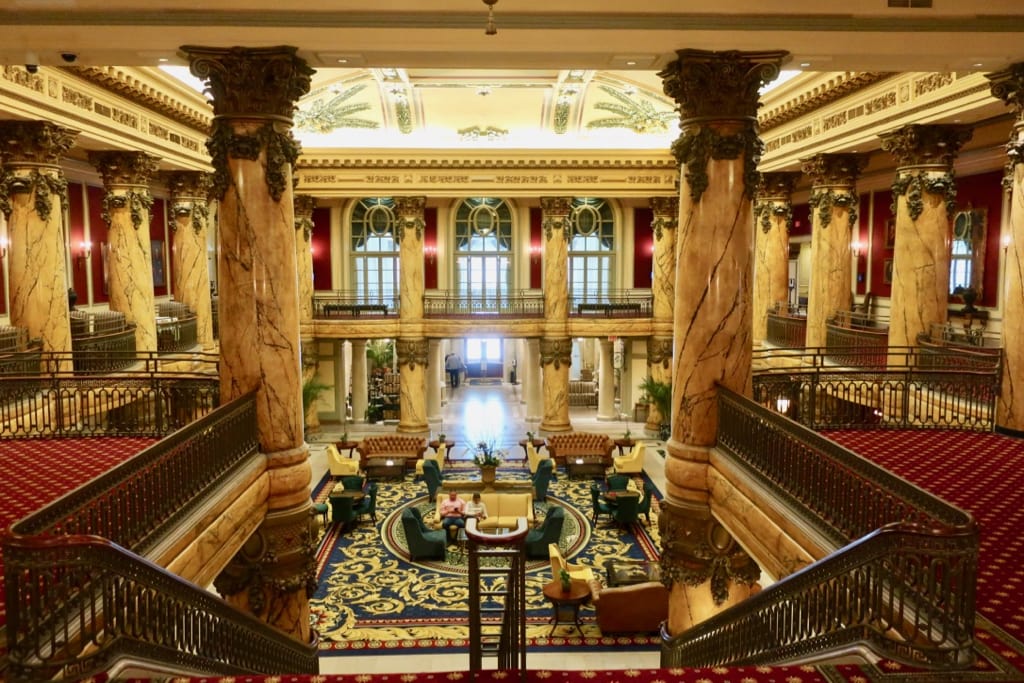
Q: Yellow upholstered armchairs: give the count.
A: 5